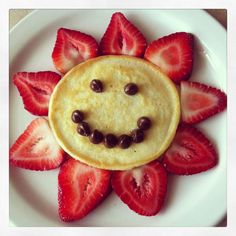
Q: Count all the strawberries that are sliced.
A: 9